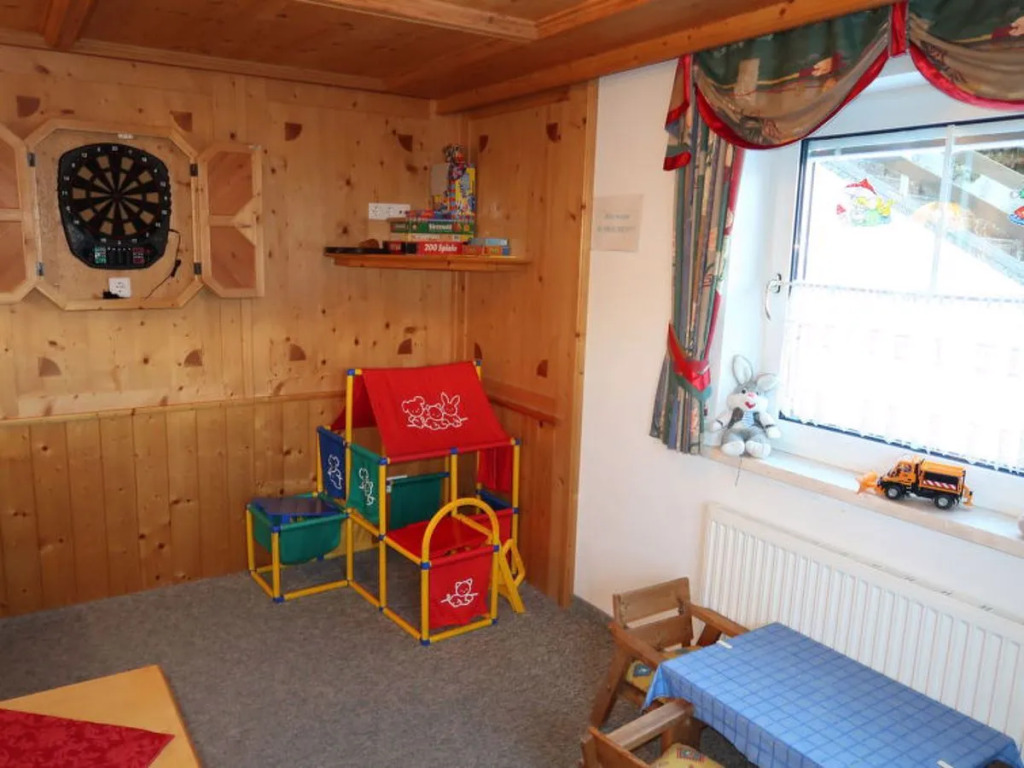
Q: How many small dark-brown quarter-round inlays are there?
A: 12